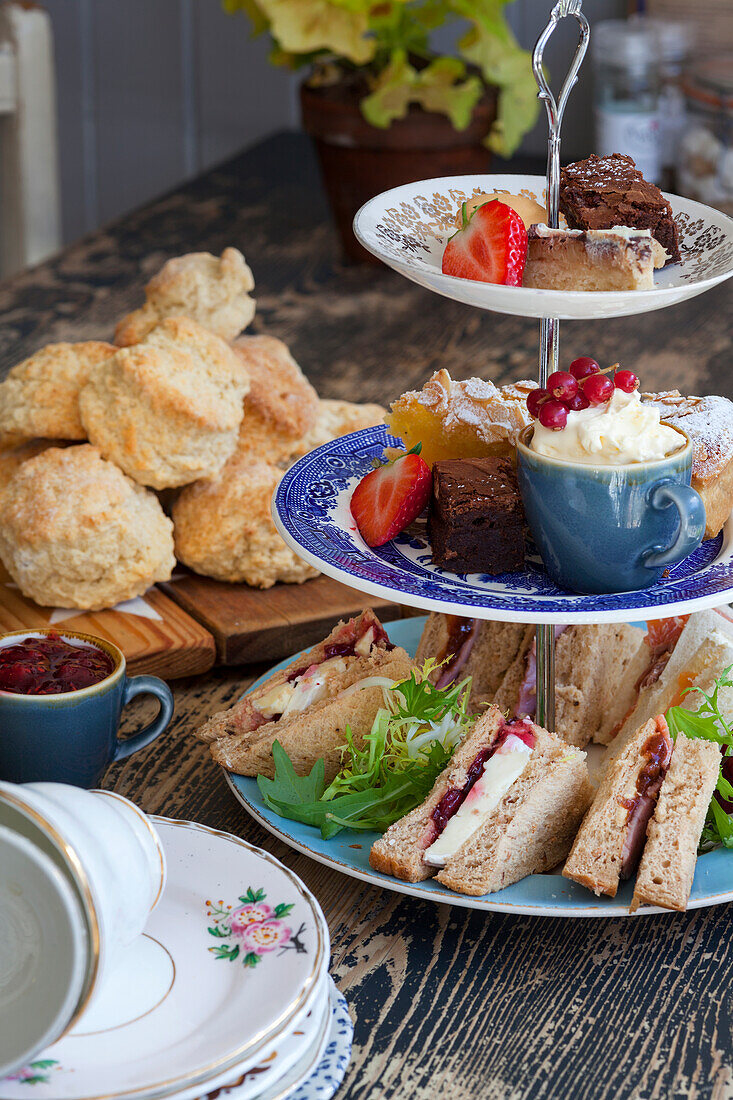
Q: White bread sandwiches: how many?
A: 2